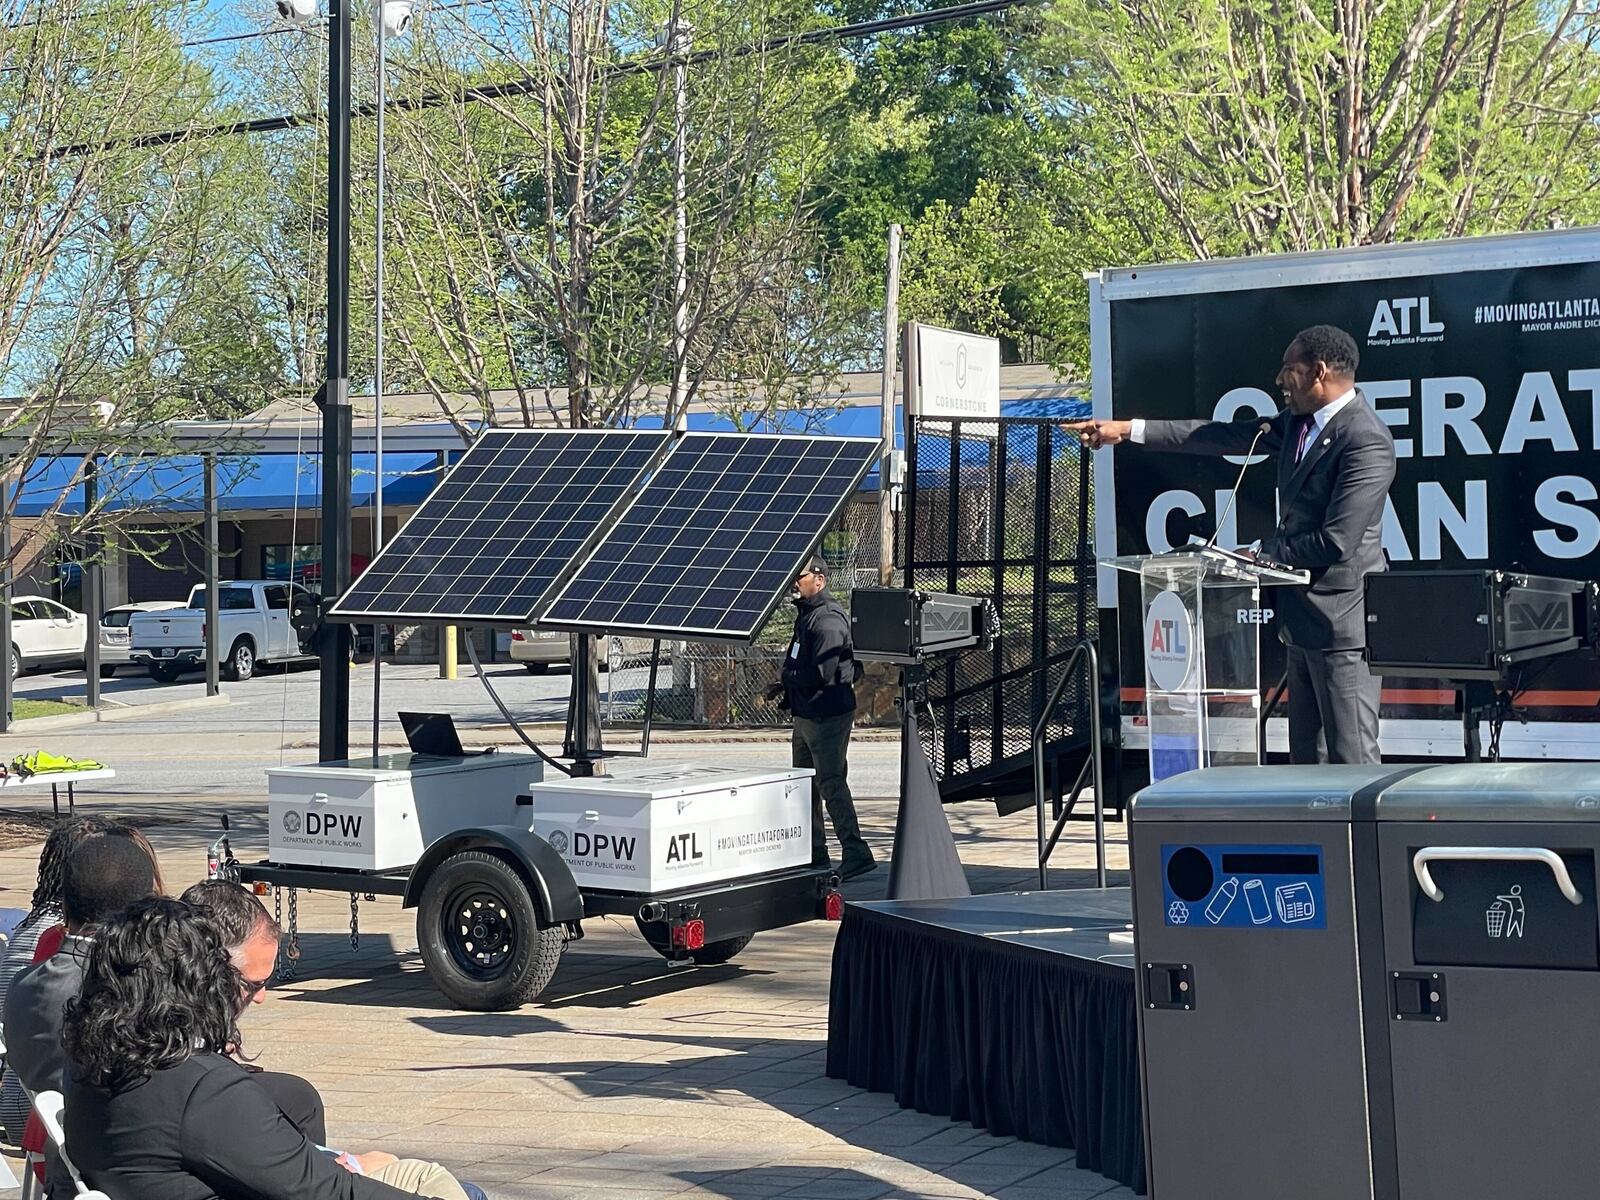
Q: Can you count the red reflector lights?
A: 2